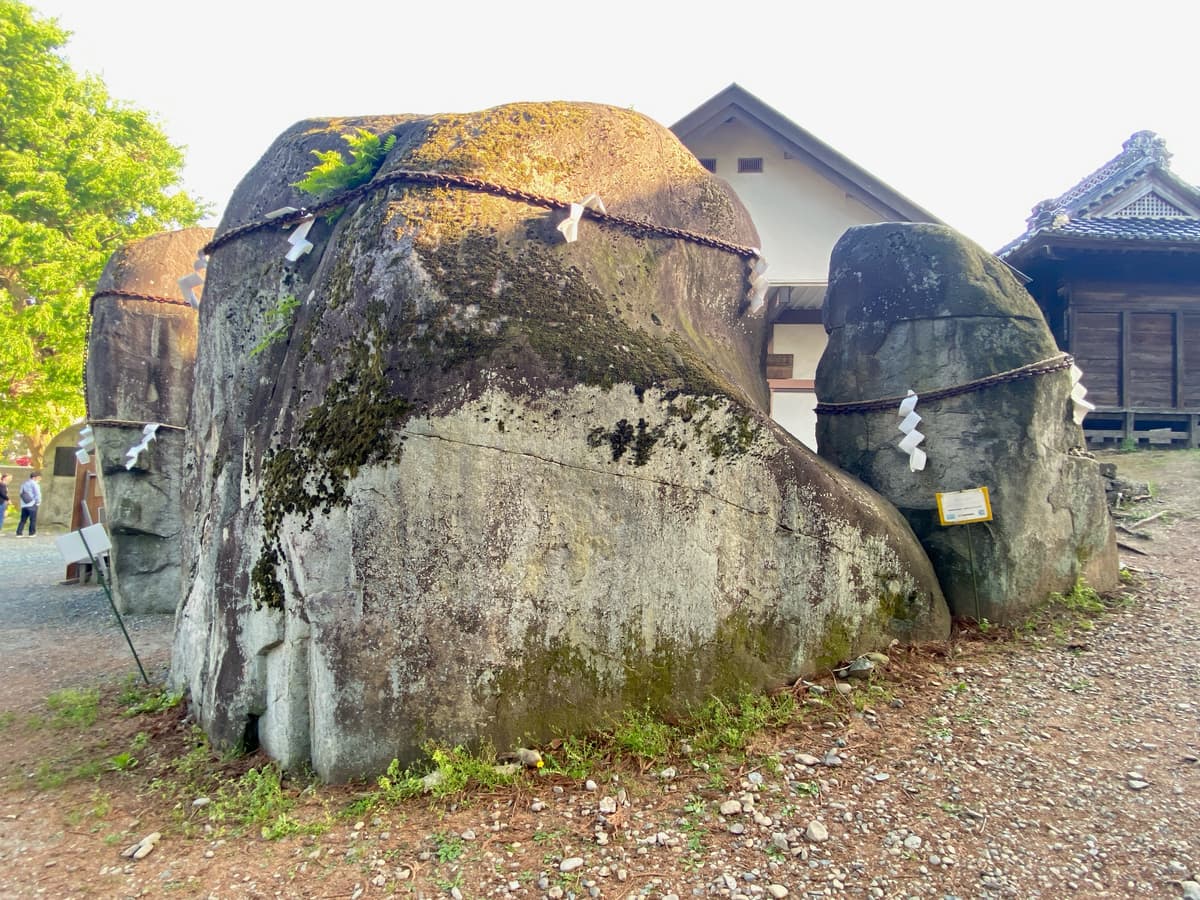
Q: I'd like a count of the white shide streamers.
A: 8